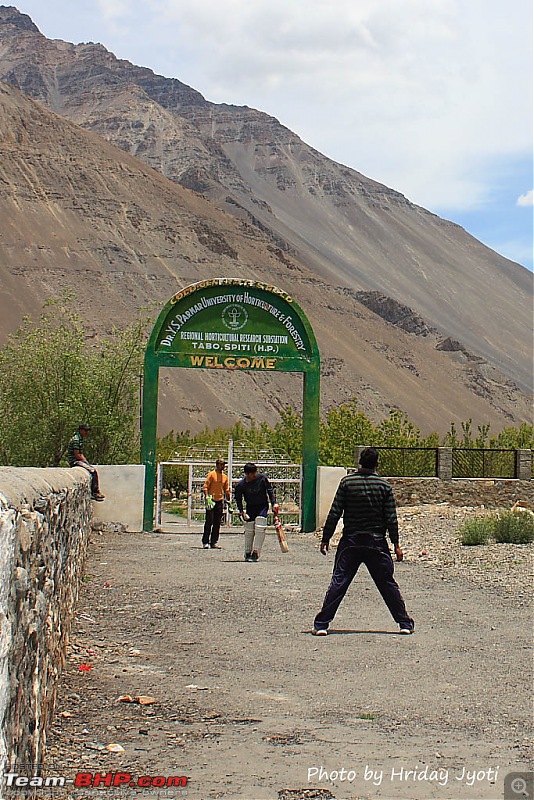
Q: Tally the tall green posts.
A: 2